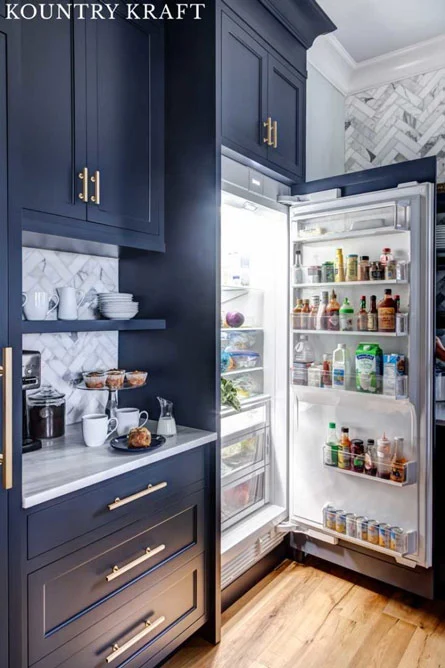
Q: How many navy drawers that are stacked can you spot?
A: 3